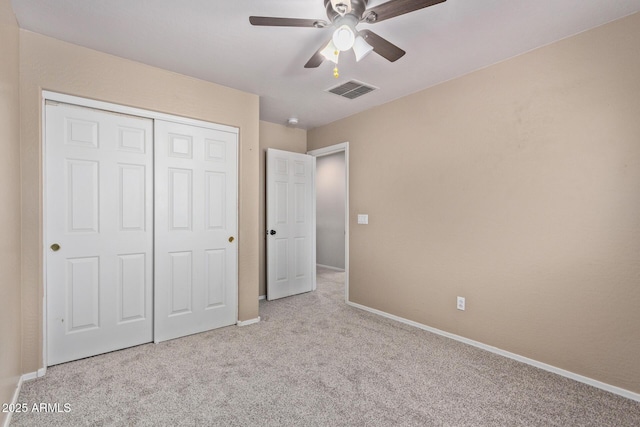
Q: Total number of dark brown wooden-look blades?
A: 4